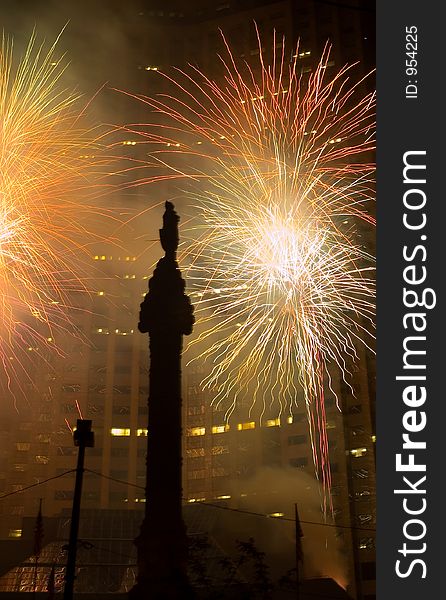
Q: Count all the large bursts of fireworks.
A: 2